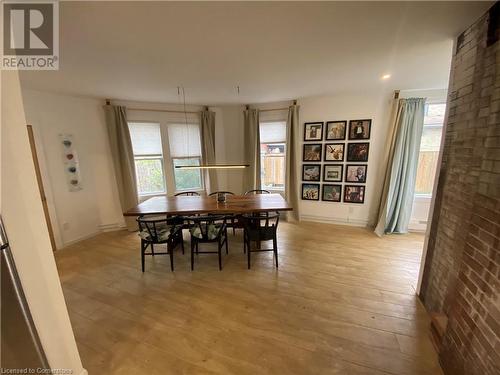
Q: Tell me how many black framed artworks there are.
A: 12